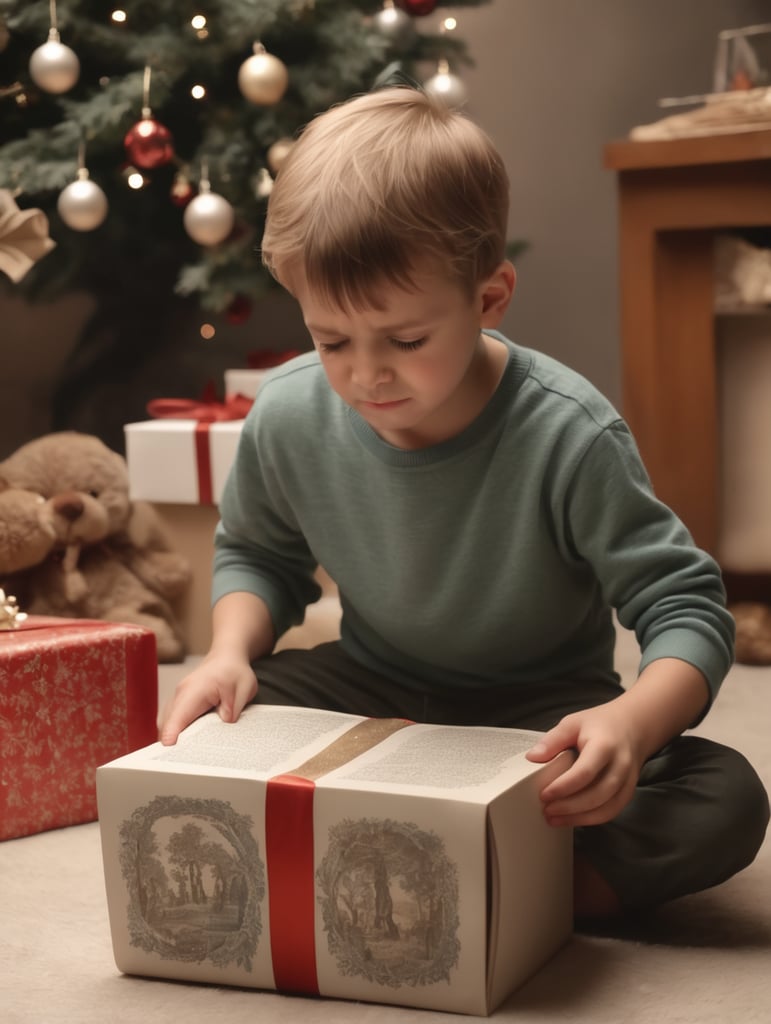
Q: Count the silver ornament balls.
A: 5